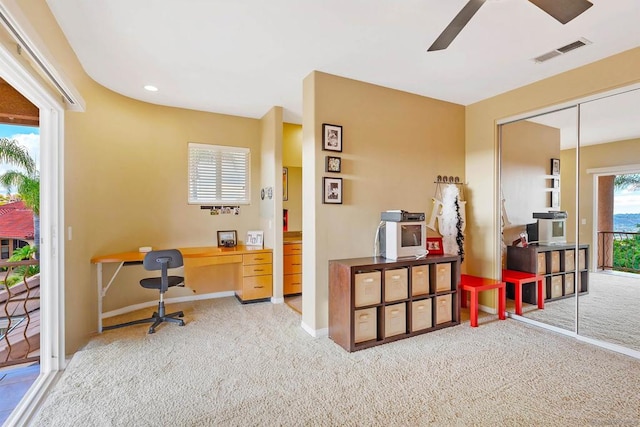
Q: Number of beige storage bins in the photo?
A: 8